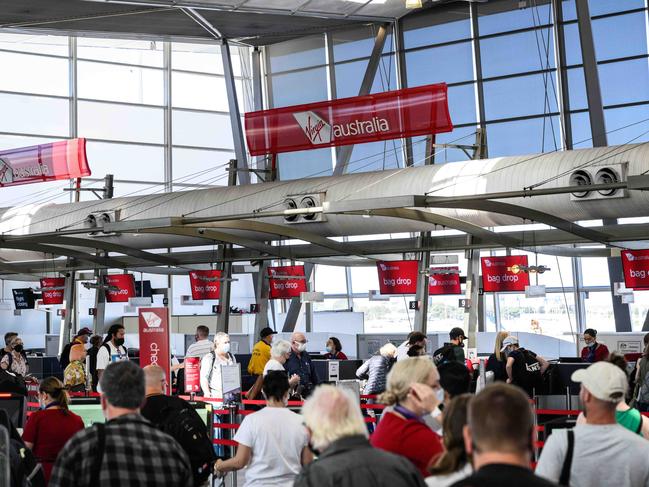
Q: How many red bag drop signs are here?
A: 7